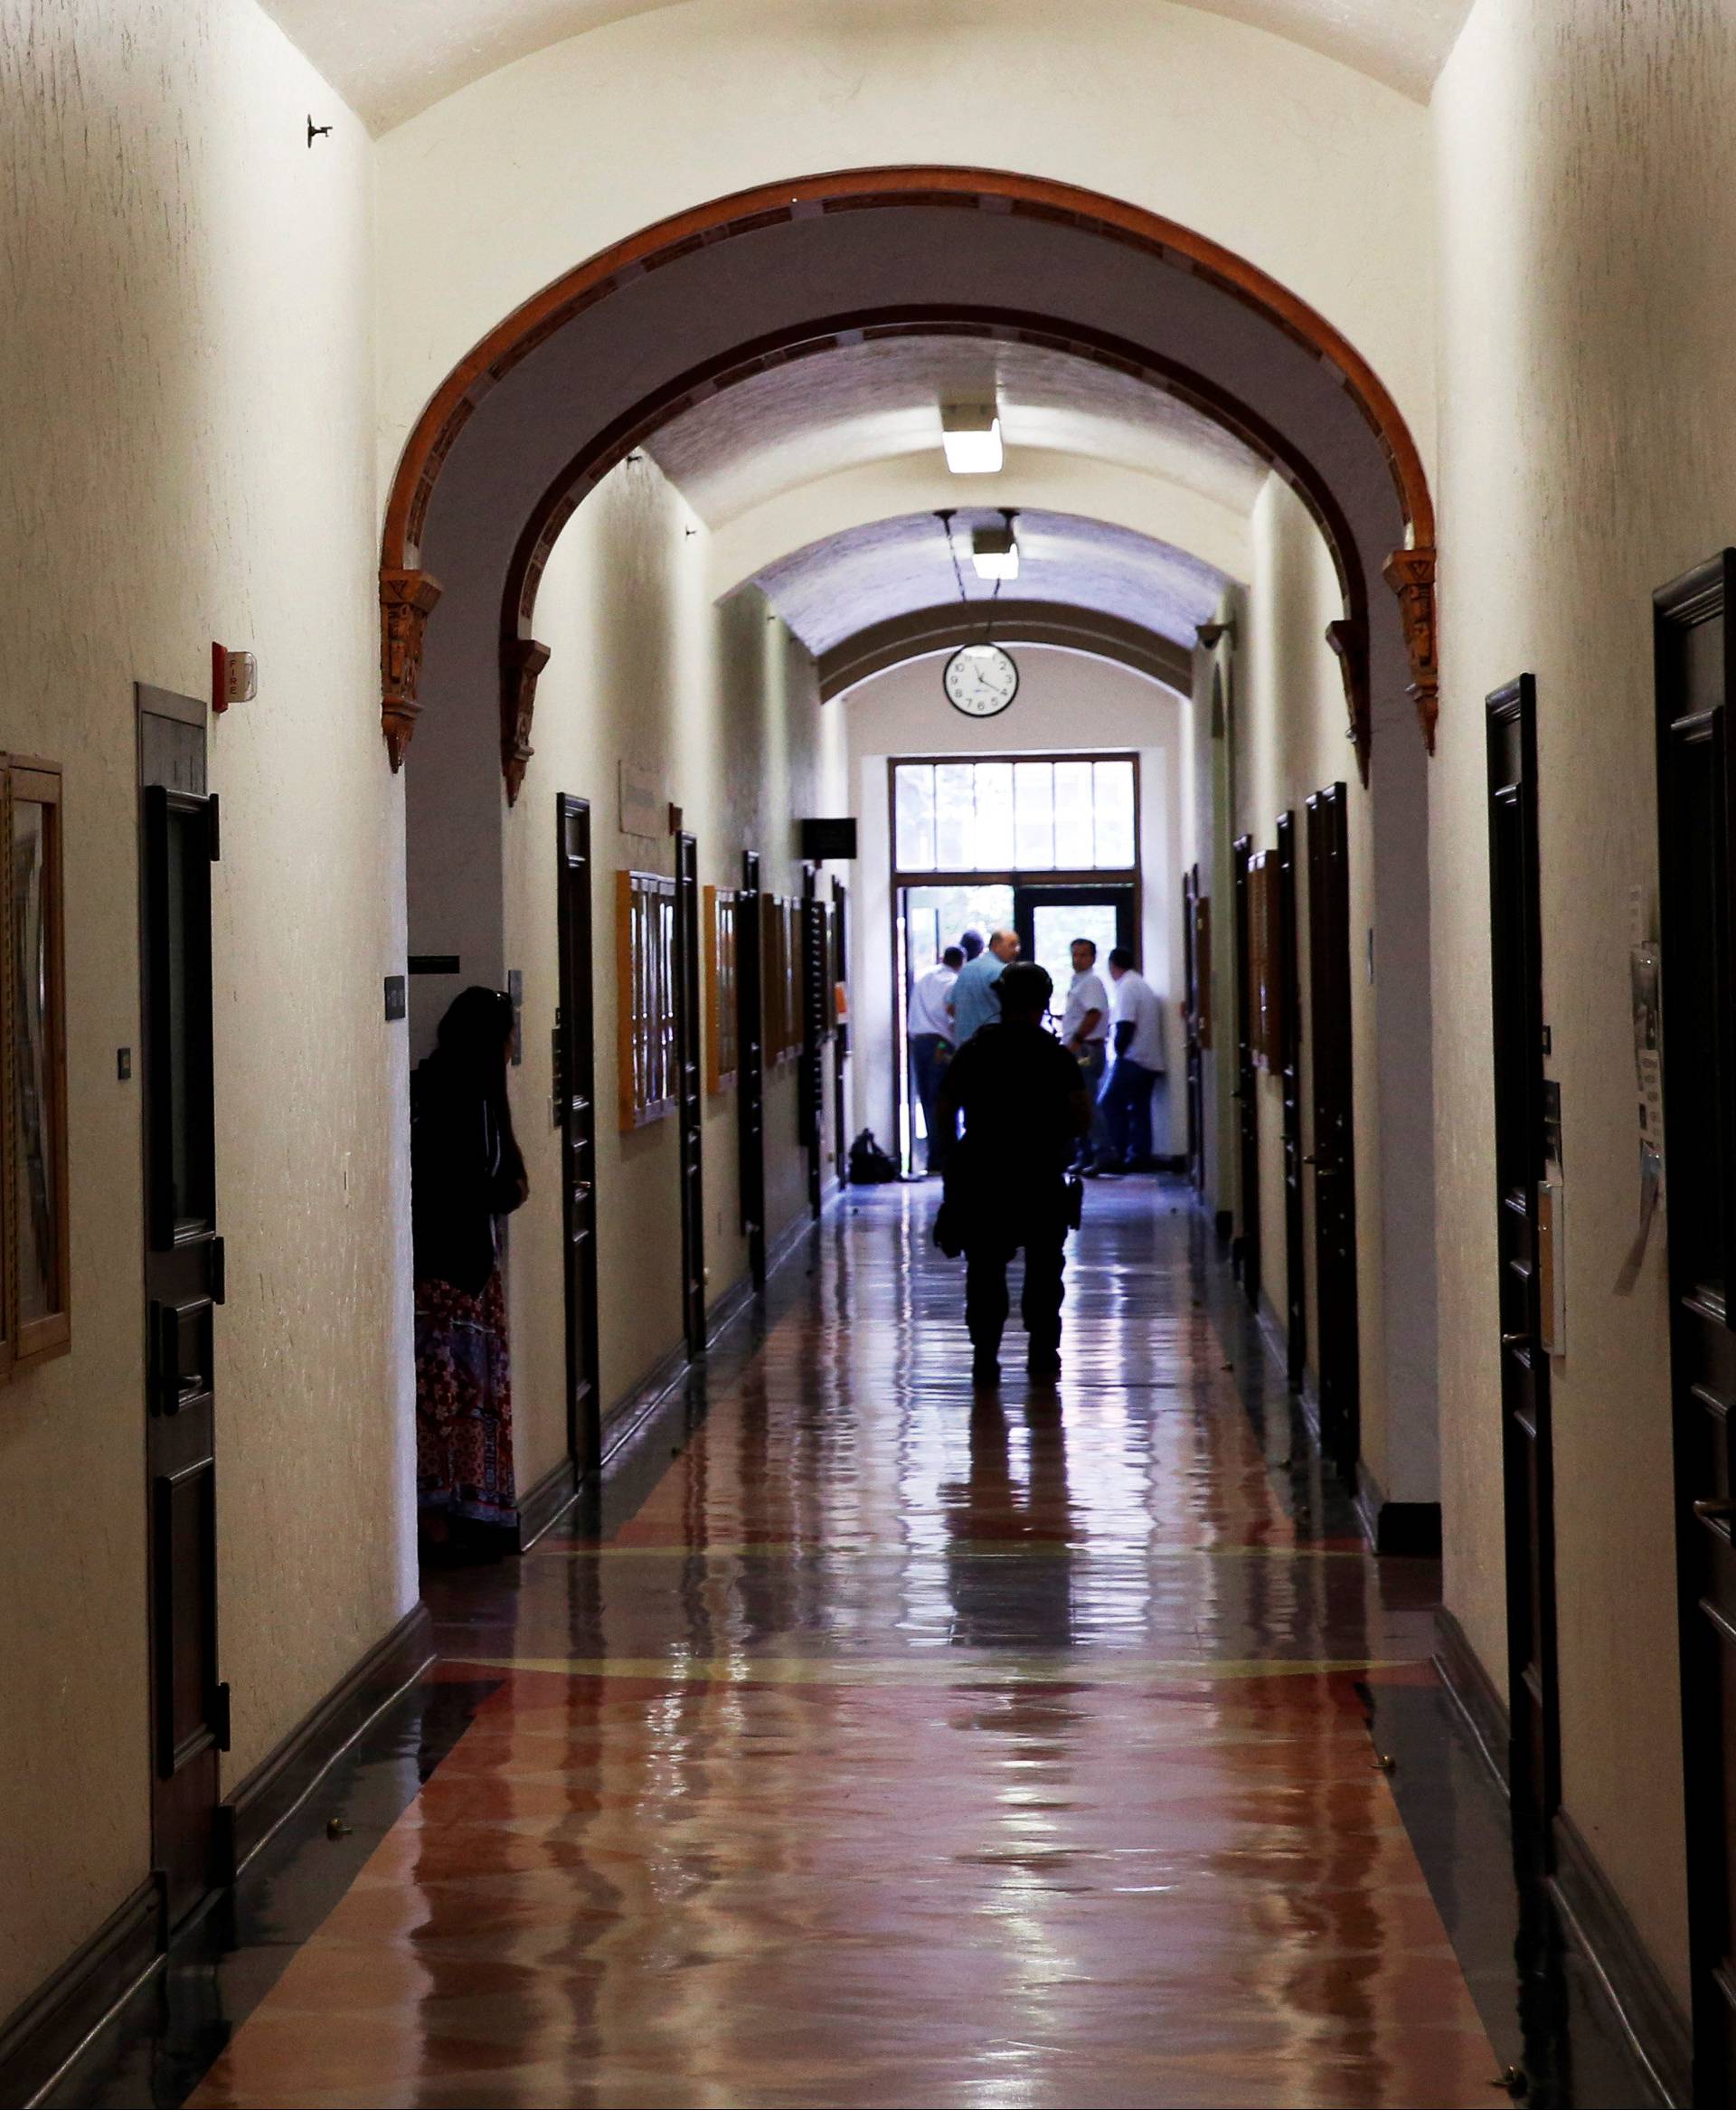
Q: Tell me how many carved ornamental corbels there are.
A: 4